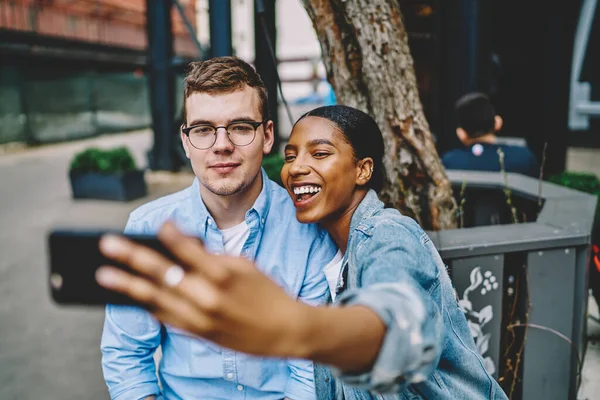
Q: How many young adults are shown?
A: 2